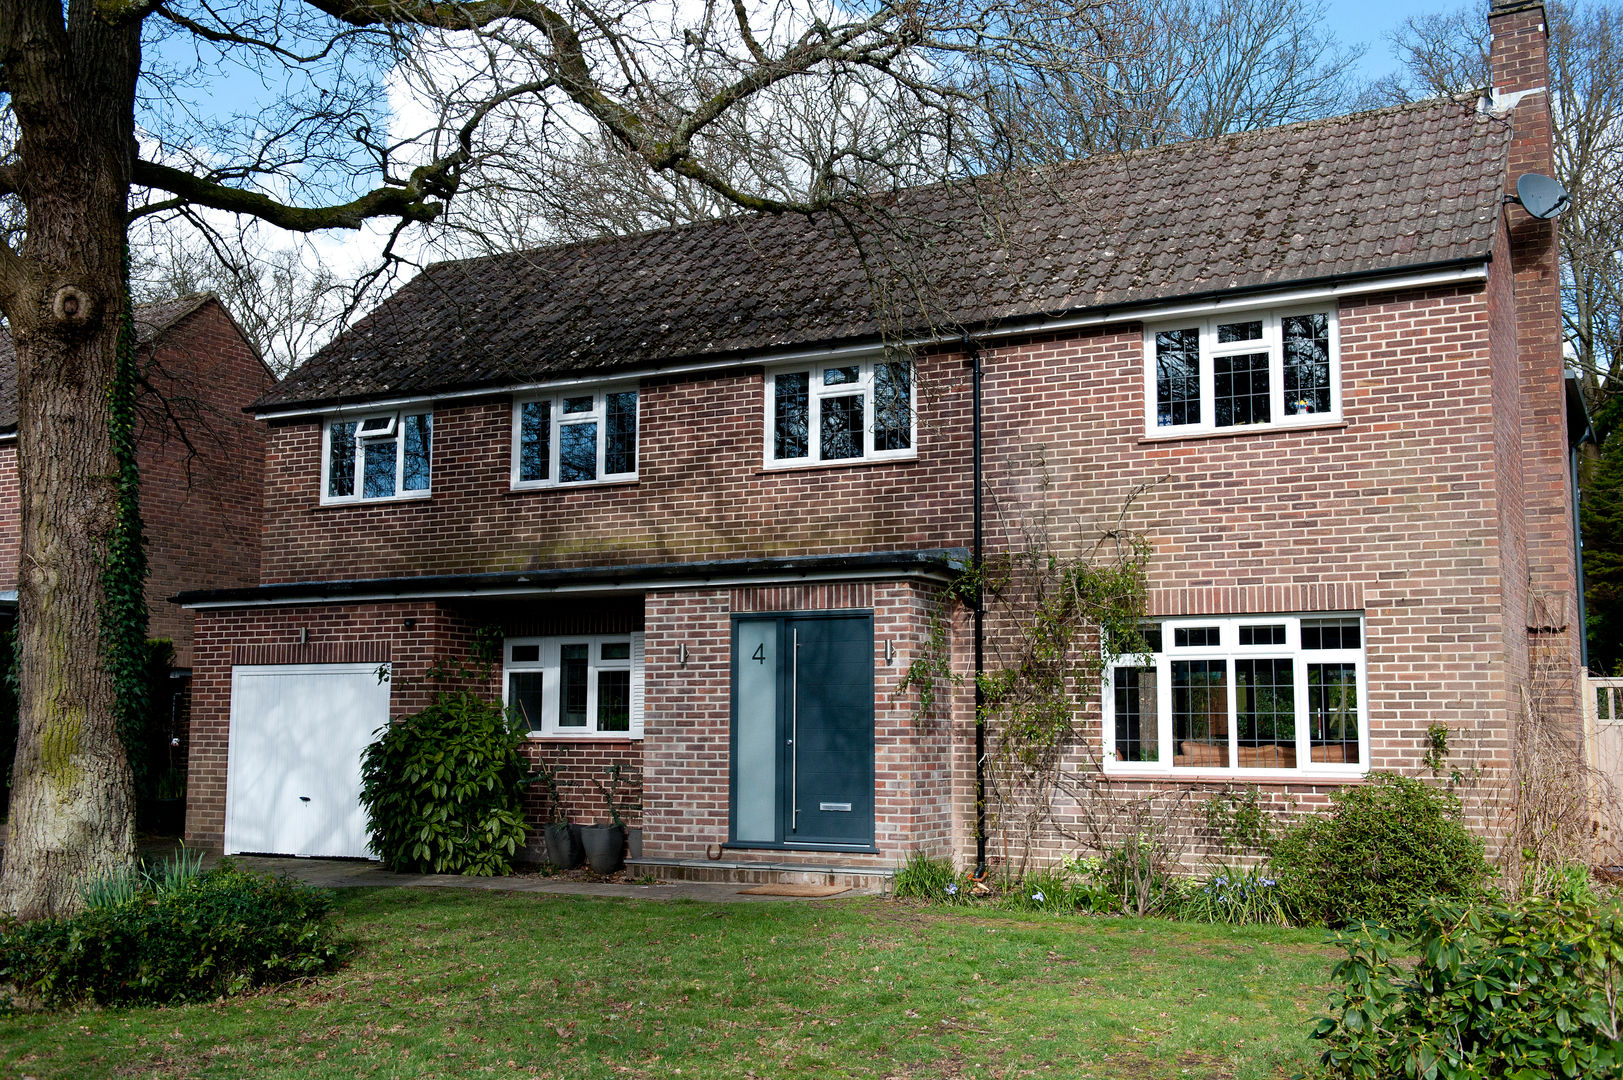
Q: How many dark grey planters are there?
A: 3